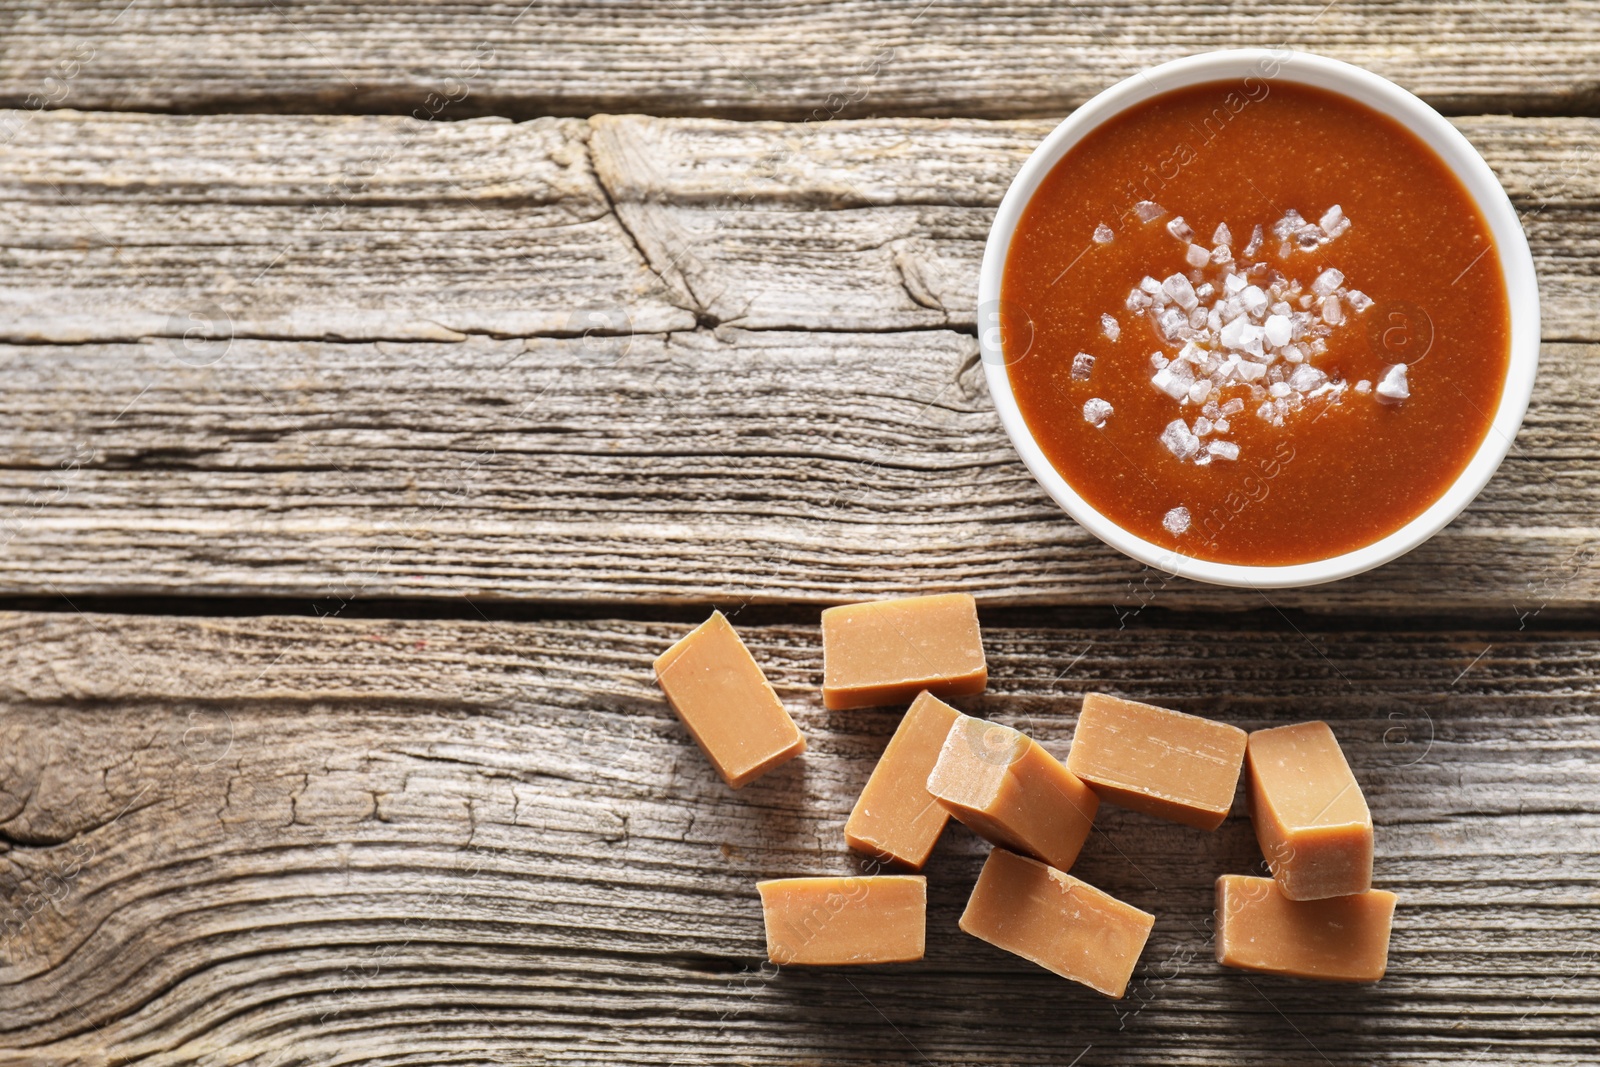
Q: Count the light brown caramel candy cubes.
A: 9